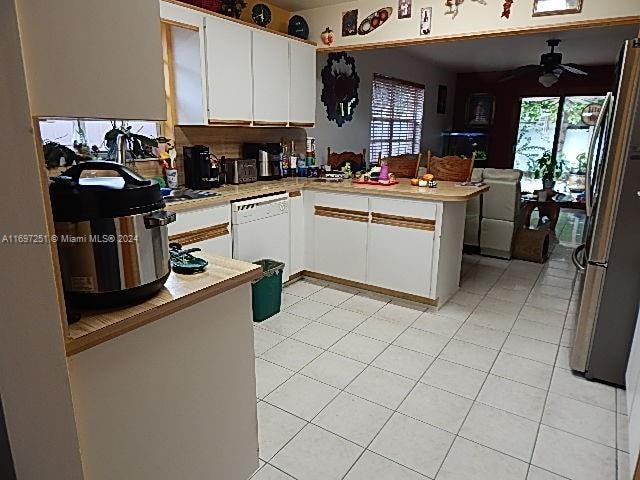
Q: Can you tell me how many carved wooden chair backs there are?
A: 3